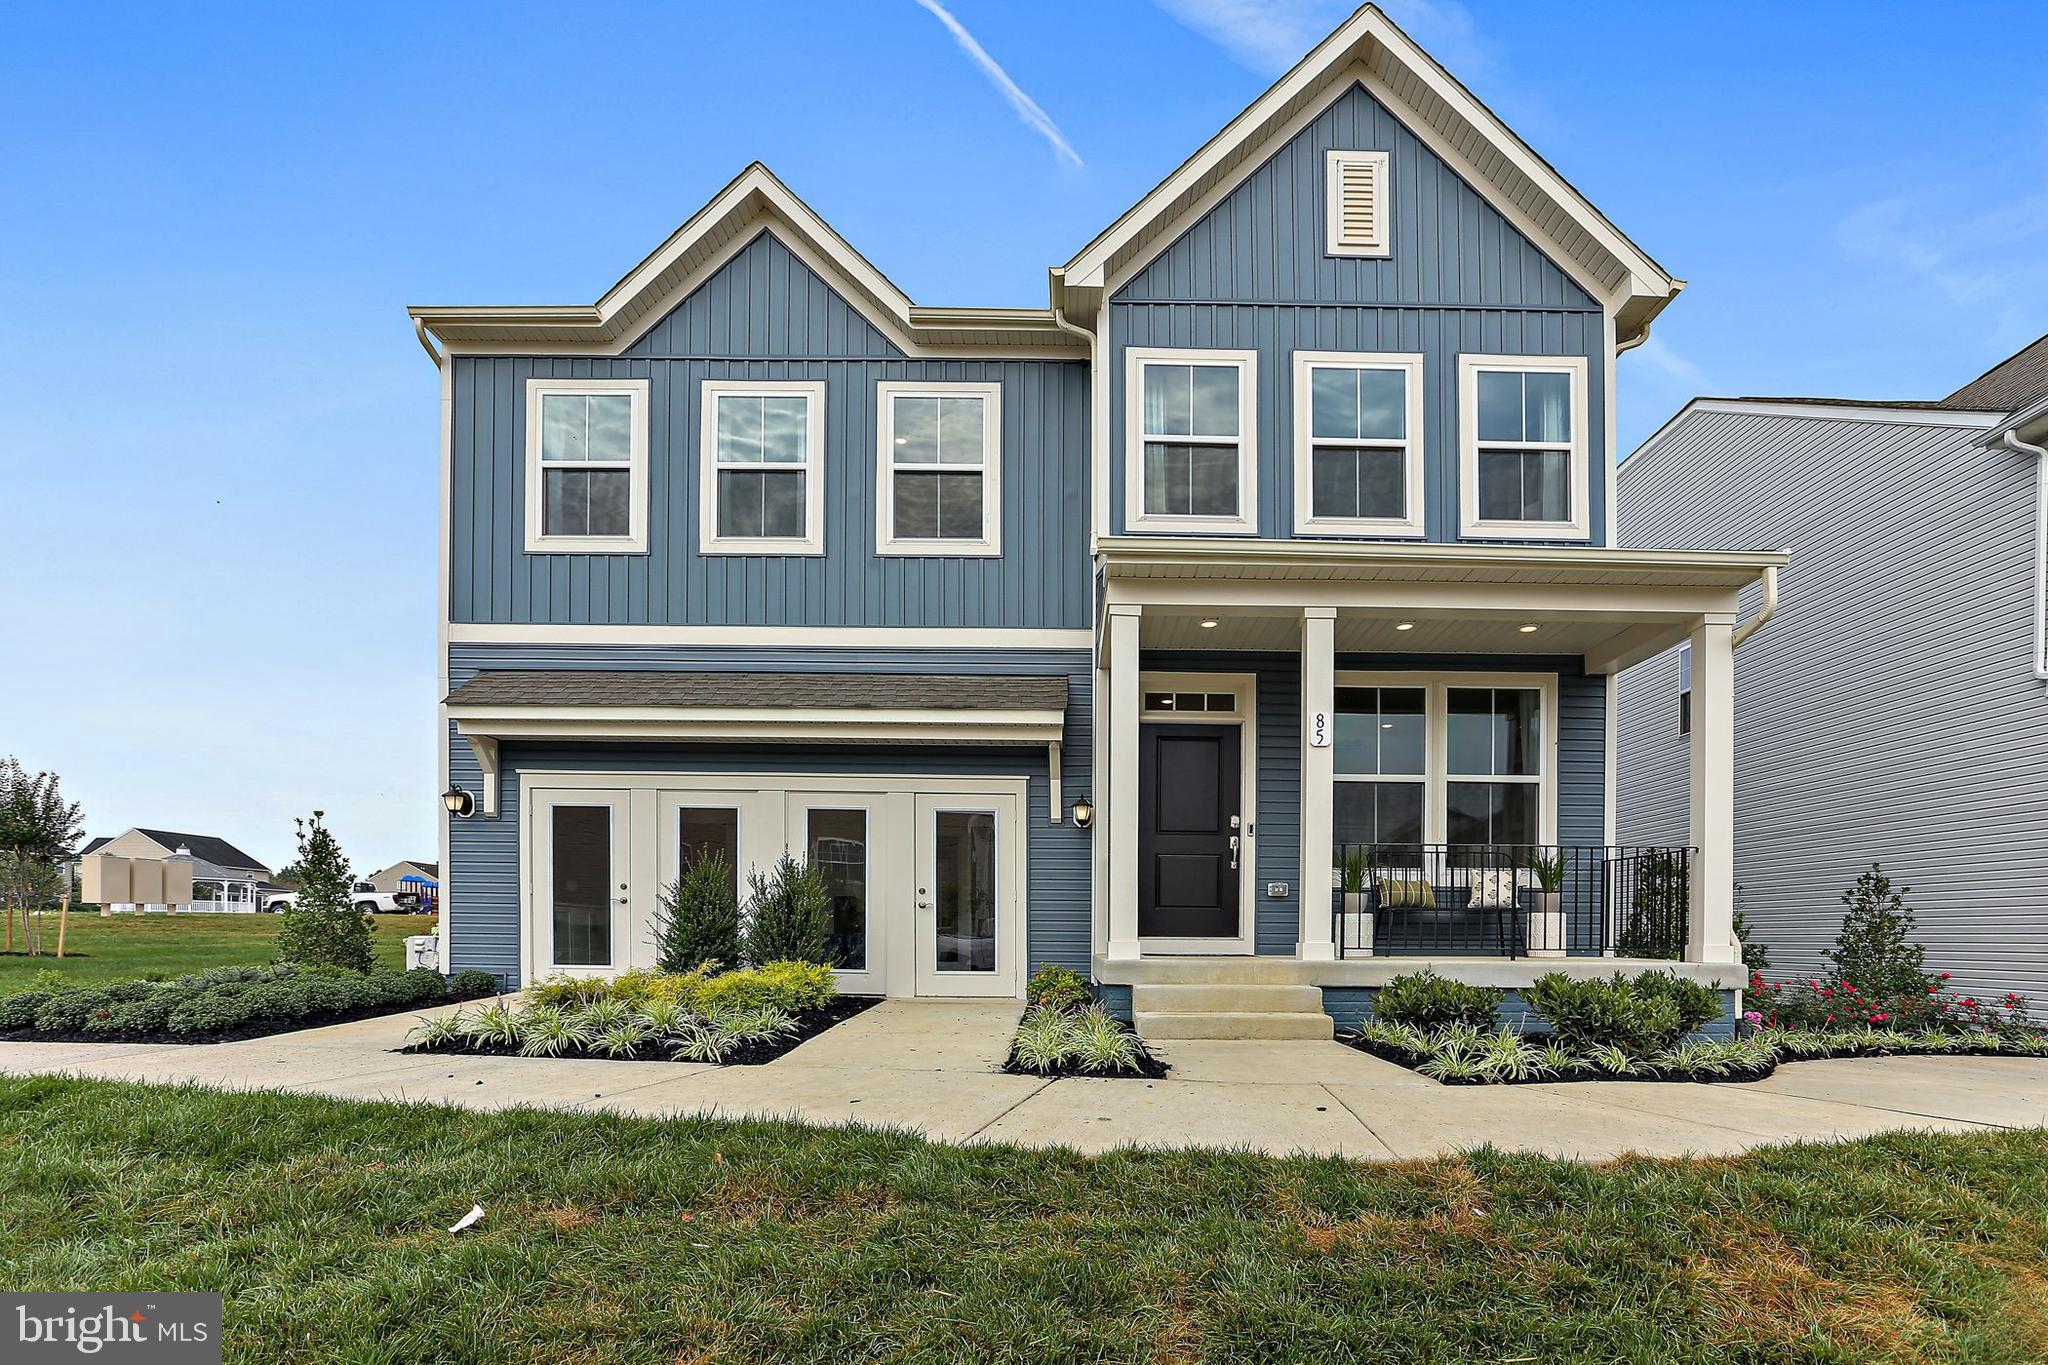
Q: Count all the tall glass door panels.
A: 4